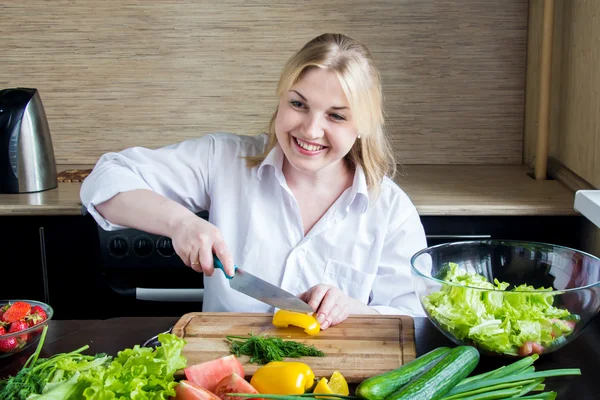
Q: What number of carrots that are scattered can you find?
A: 0